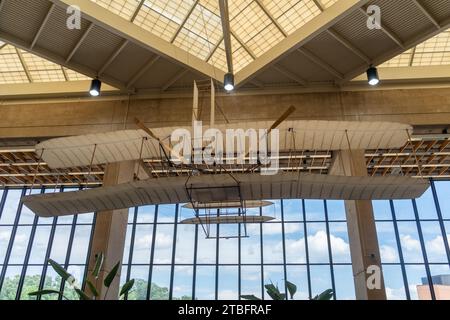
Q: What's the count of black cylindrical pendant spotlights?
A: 3